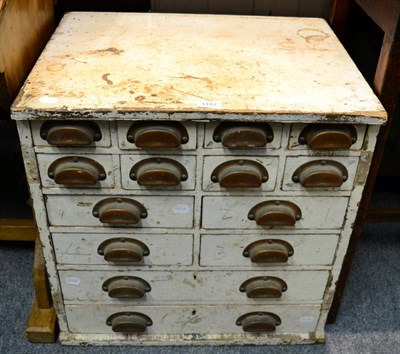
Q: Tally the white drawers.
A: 14